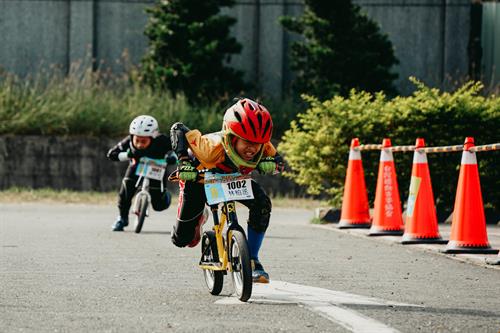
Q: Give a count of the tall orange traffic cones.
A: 4